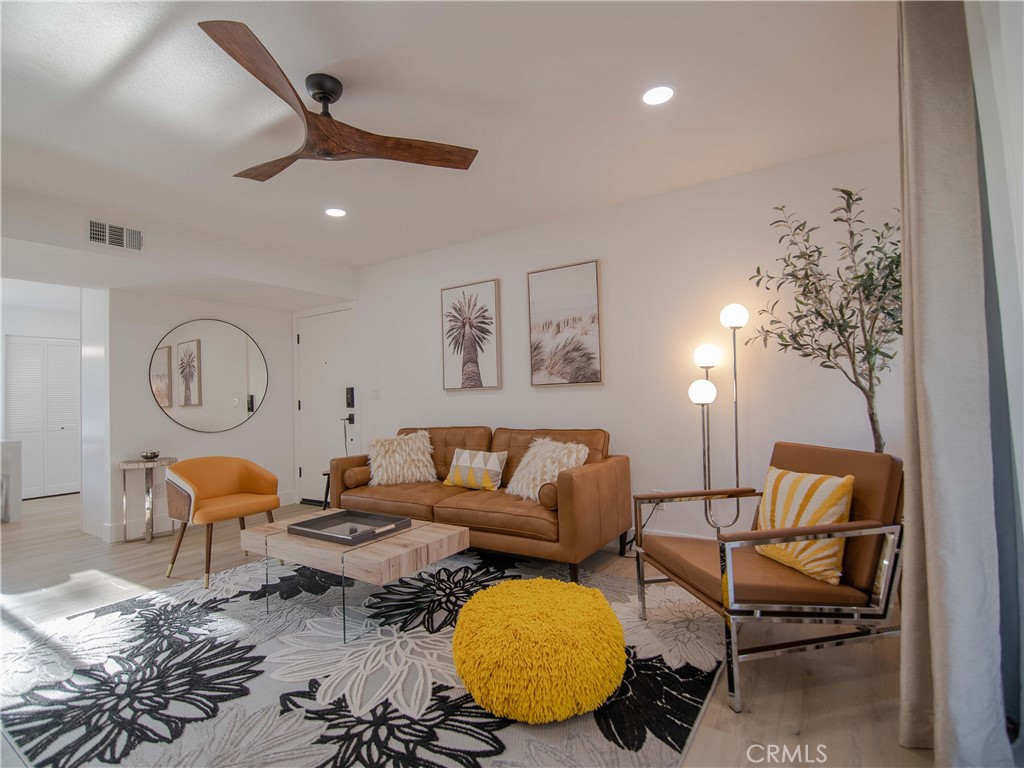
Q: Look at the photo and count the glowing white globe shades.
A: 3